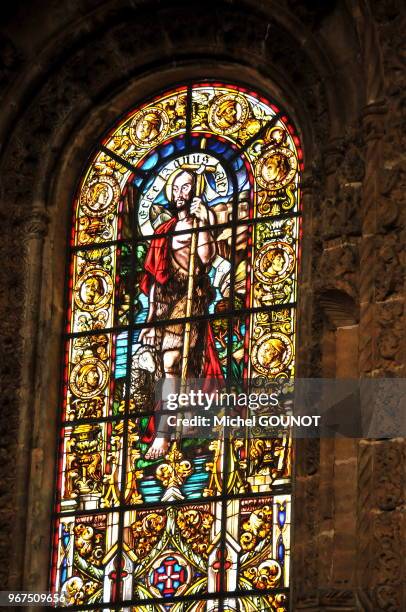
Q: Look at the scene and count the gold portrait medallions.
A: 8